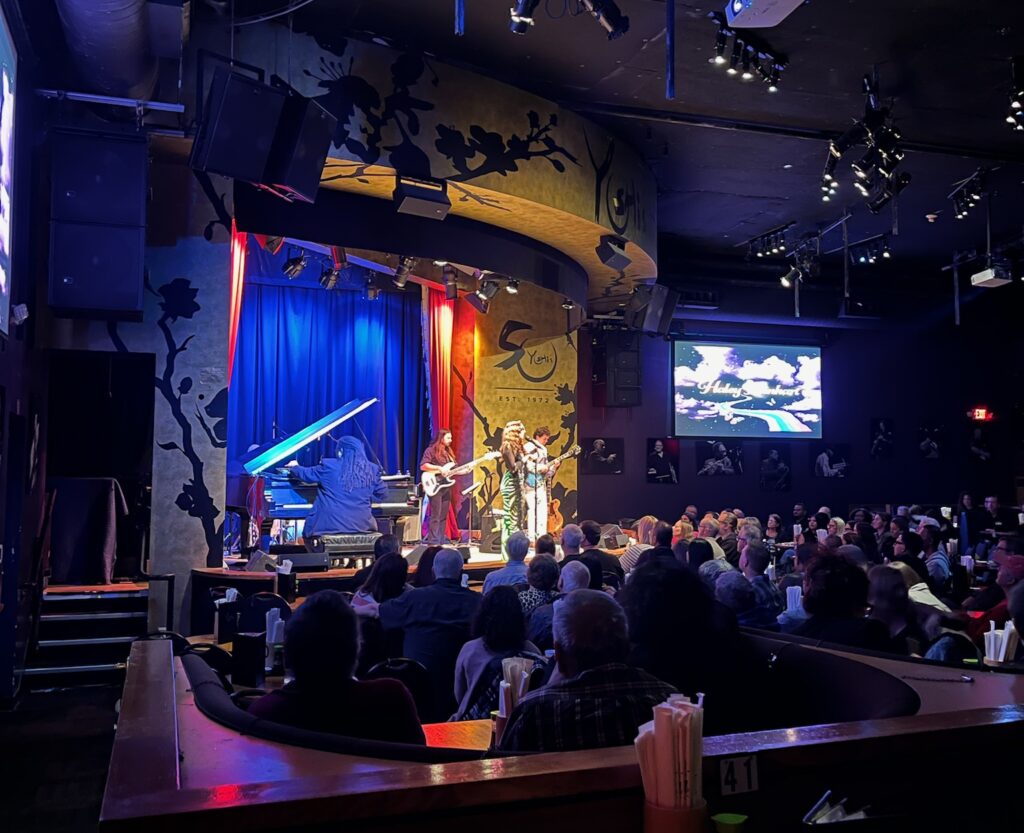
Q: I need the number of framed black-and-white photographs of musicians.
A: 8